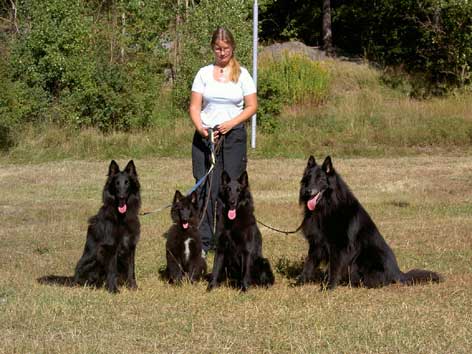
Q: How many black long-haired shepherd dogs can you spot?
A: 4